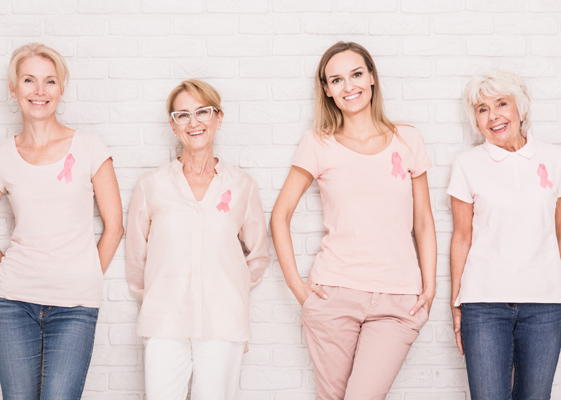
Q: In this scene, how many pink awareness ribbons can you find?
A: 4